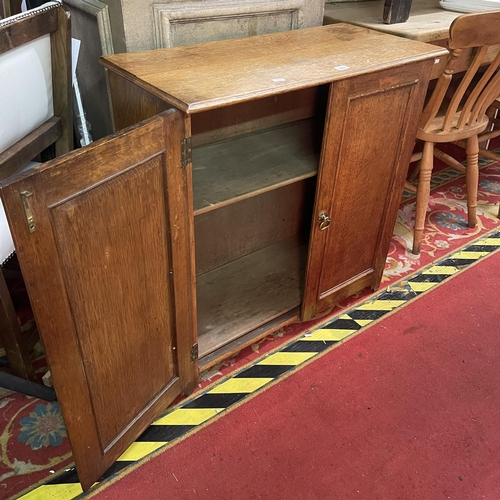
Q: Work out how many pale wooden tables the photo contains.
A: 1